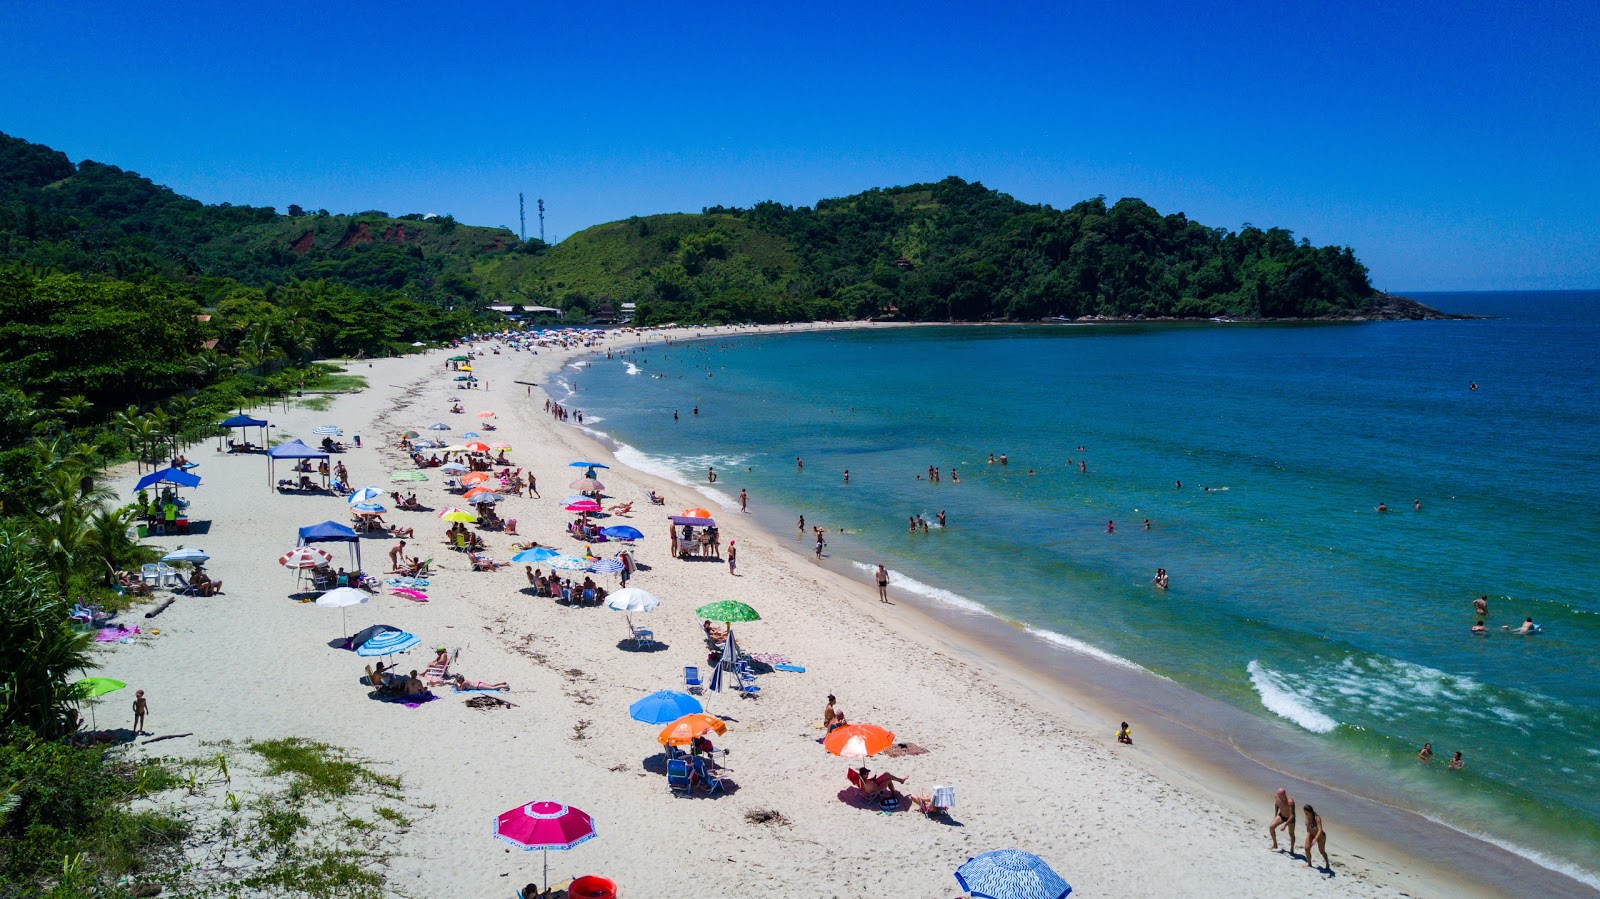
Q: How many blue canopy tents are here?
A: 4